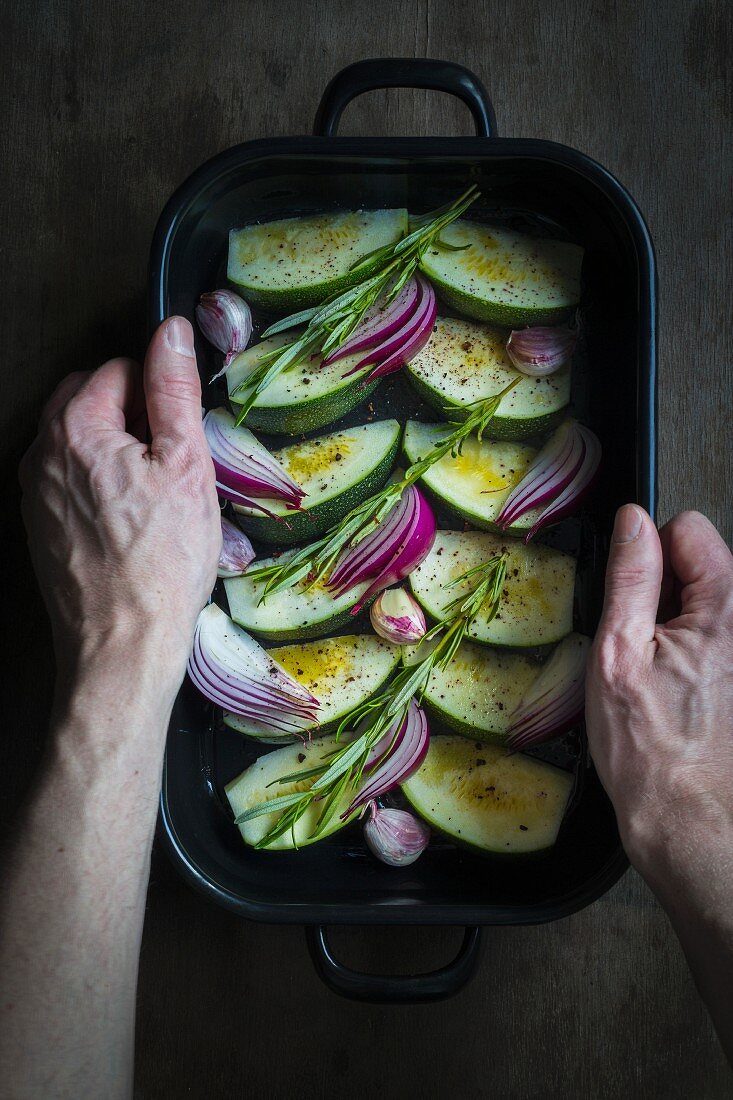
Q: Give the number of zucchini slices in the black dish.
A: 12